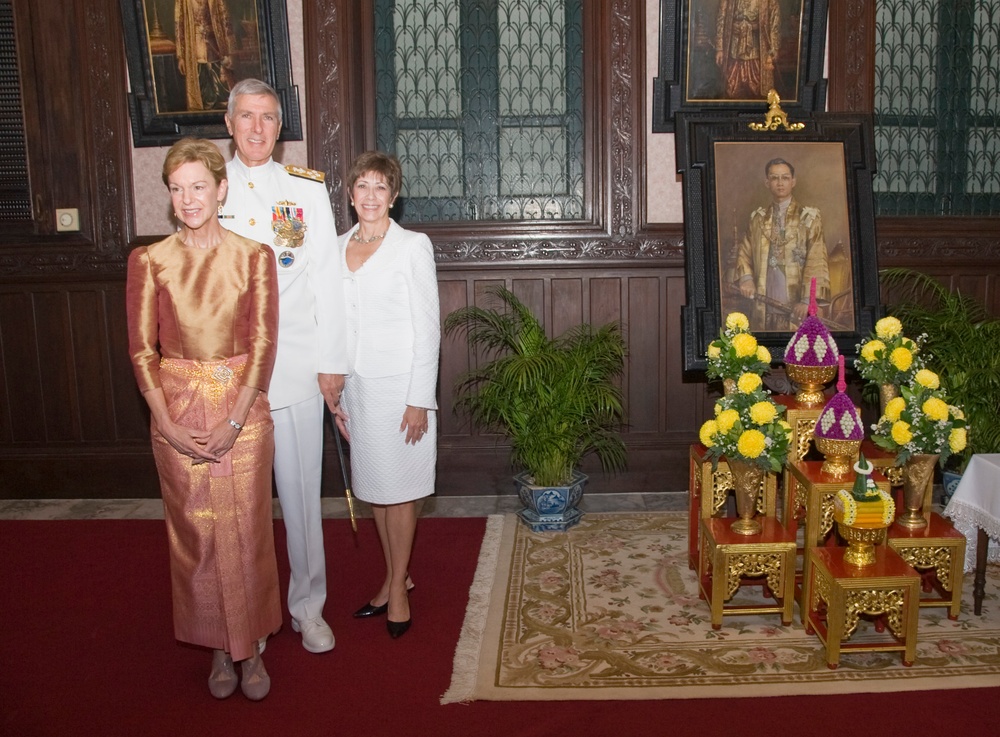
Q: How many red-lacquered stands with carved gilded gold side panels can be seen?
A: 7